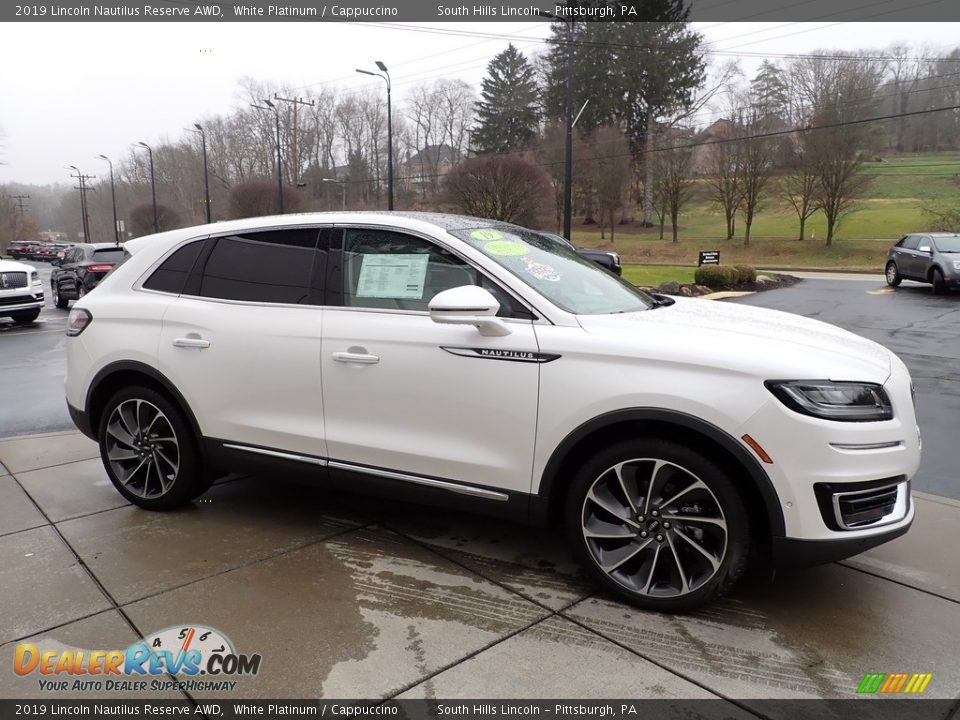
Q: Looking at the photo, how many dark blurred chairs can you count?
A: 0